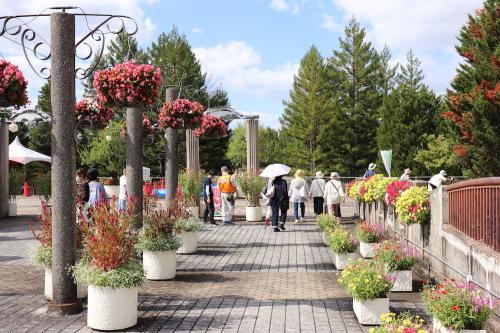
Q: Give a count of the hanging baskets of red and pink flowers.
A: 6